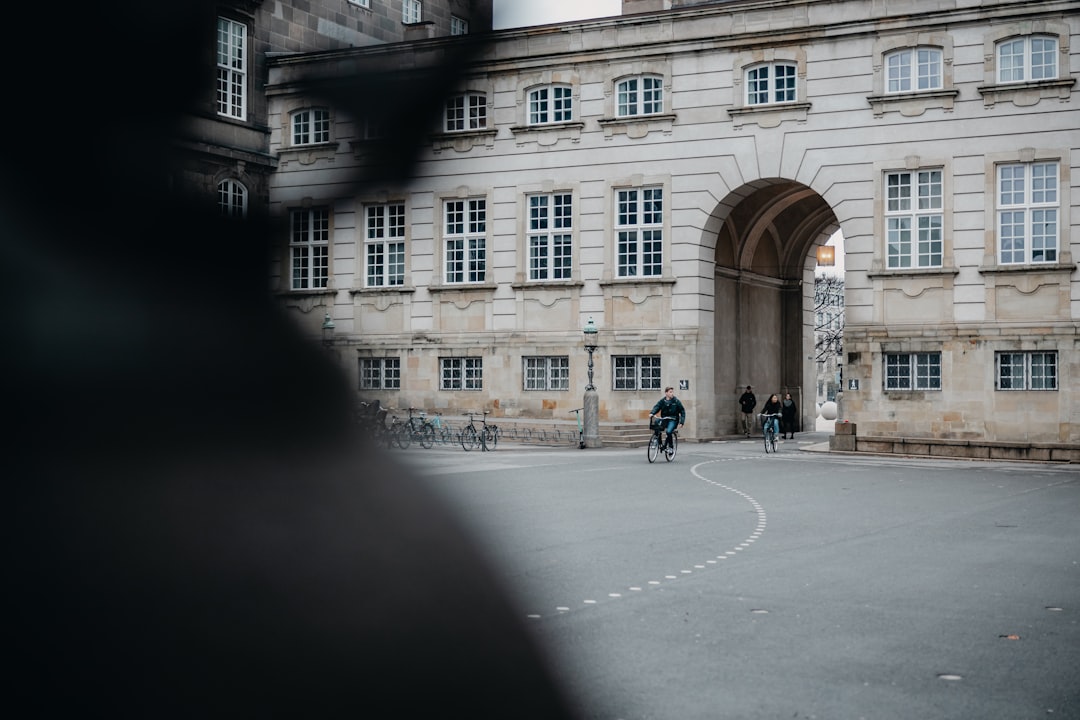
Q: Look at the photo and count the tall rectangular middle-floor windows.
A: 7